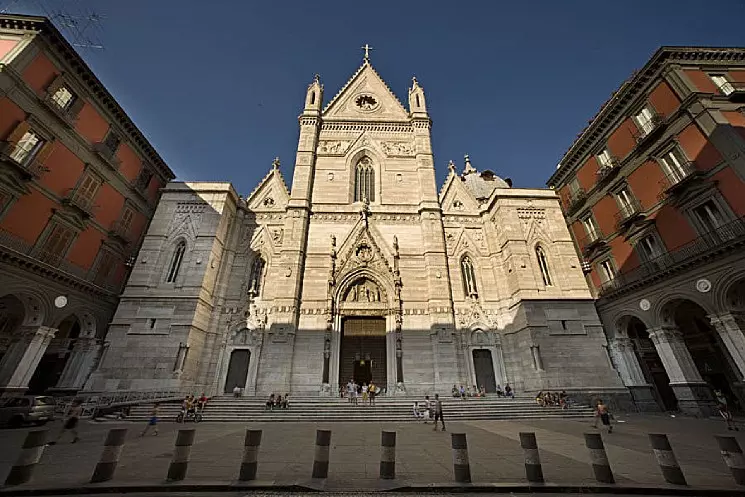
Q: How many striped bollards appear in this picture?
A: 11